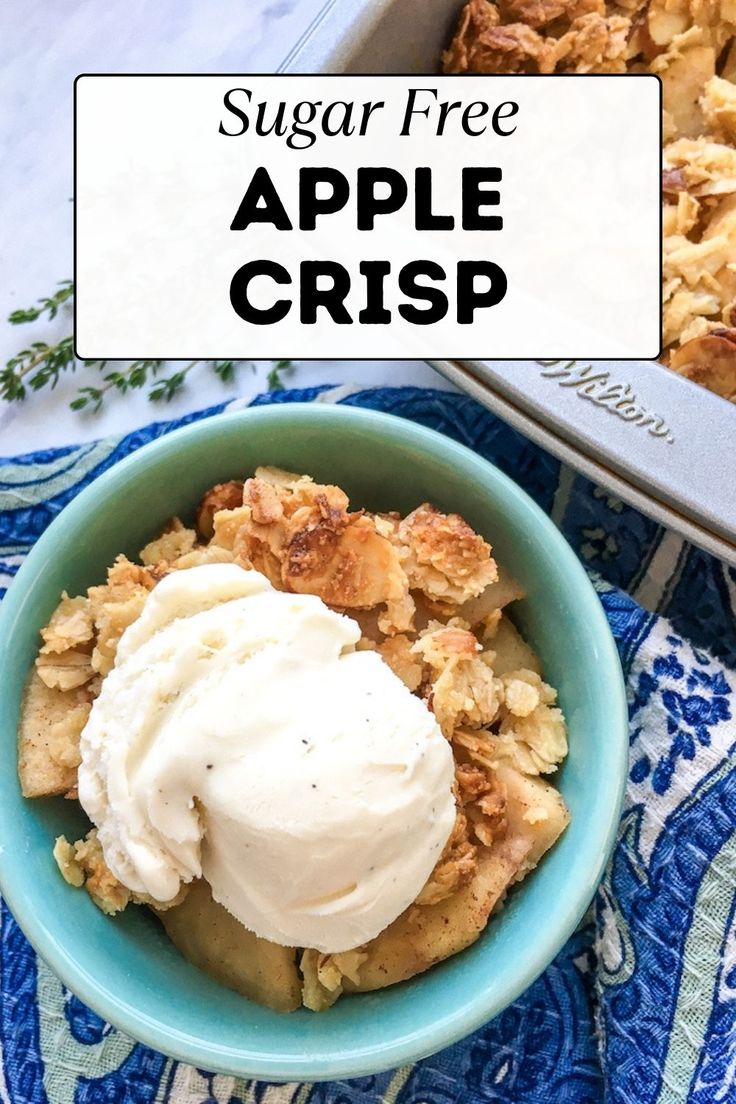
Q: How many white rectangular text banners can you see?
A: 1